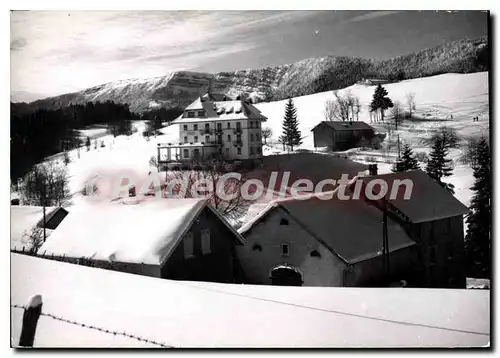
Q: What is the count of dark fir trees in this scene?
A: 5